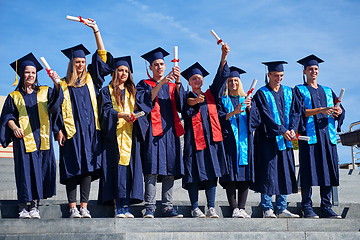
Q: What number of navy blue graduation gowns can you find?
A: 8